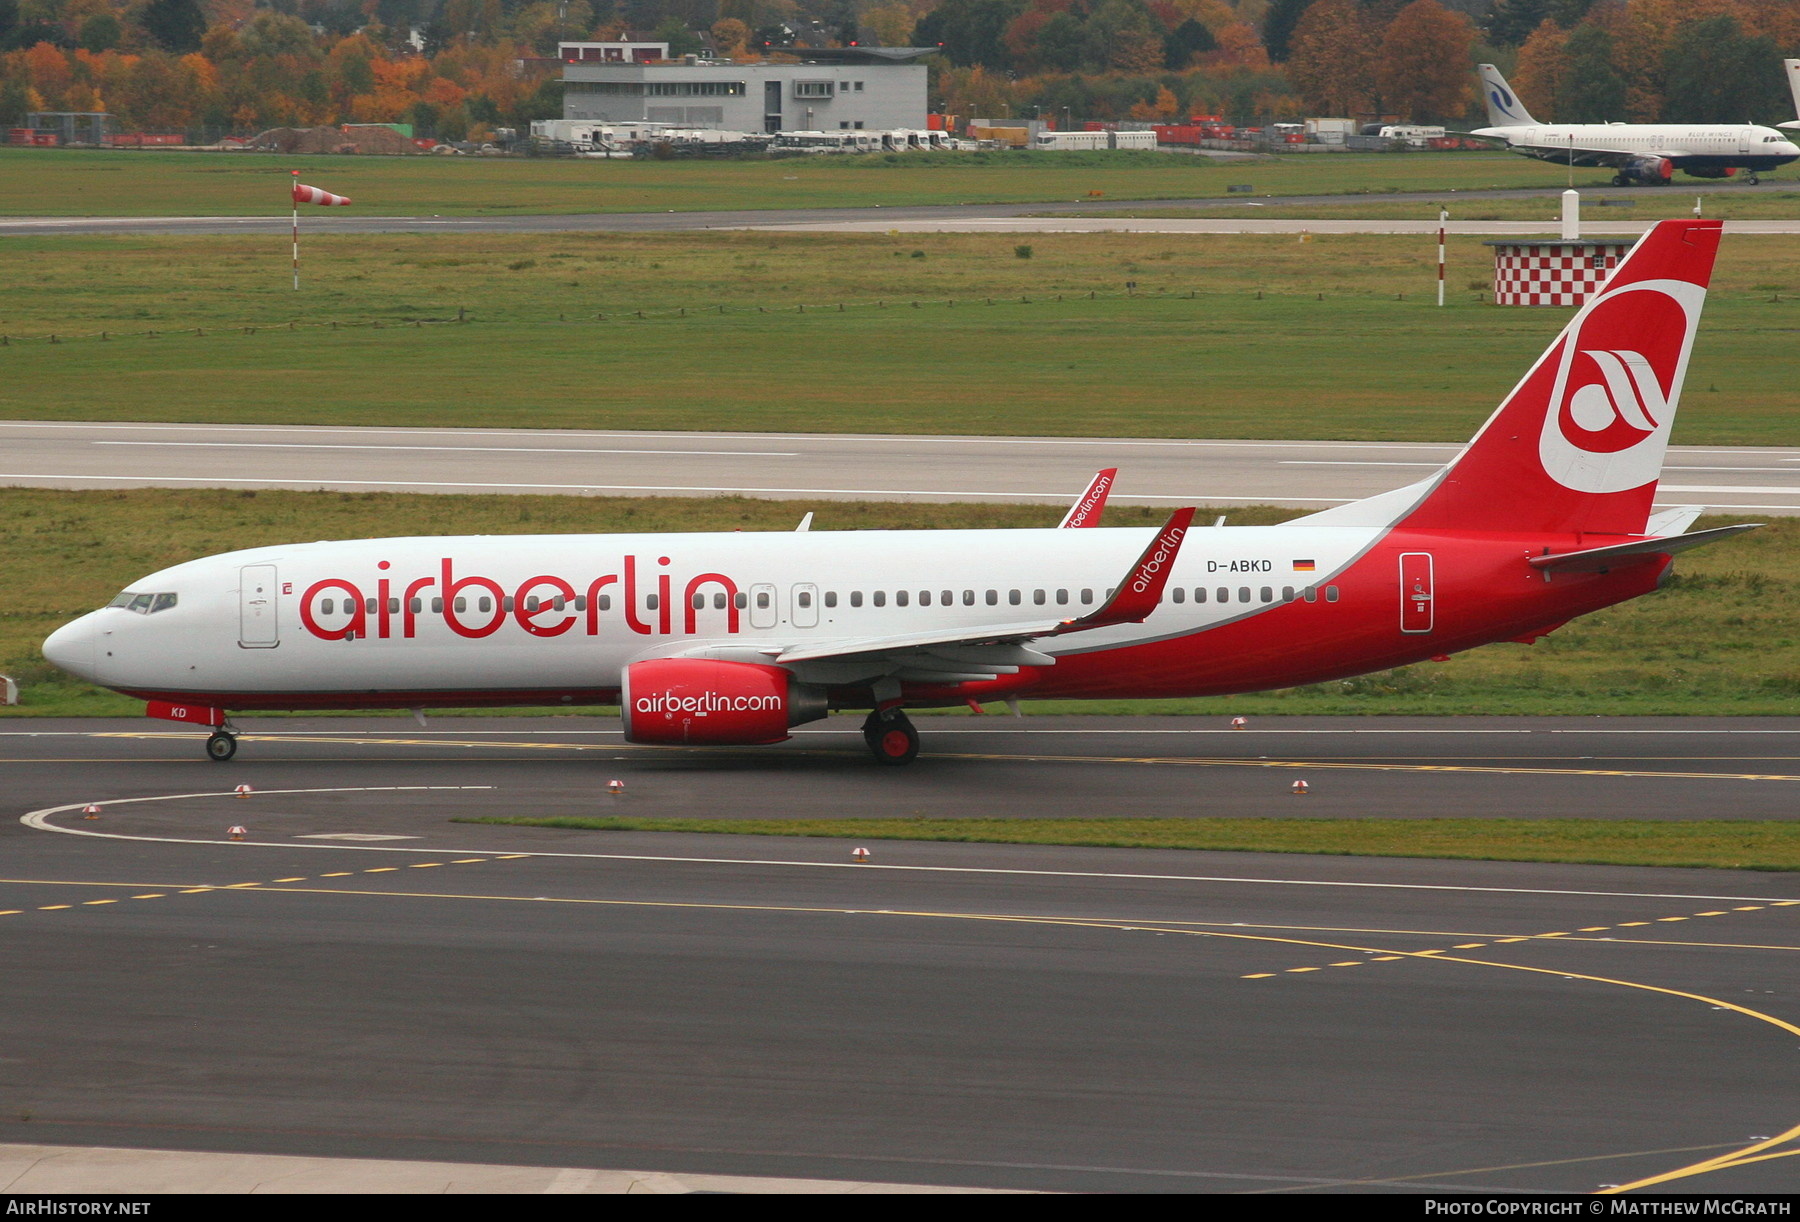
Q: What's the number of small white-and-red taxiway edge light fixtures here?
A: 7